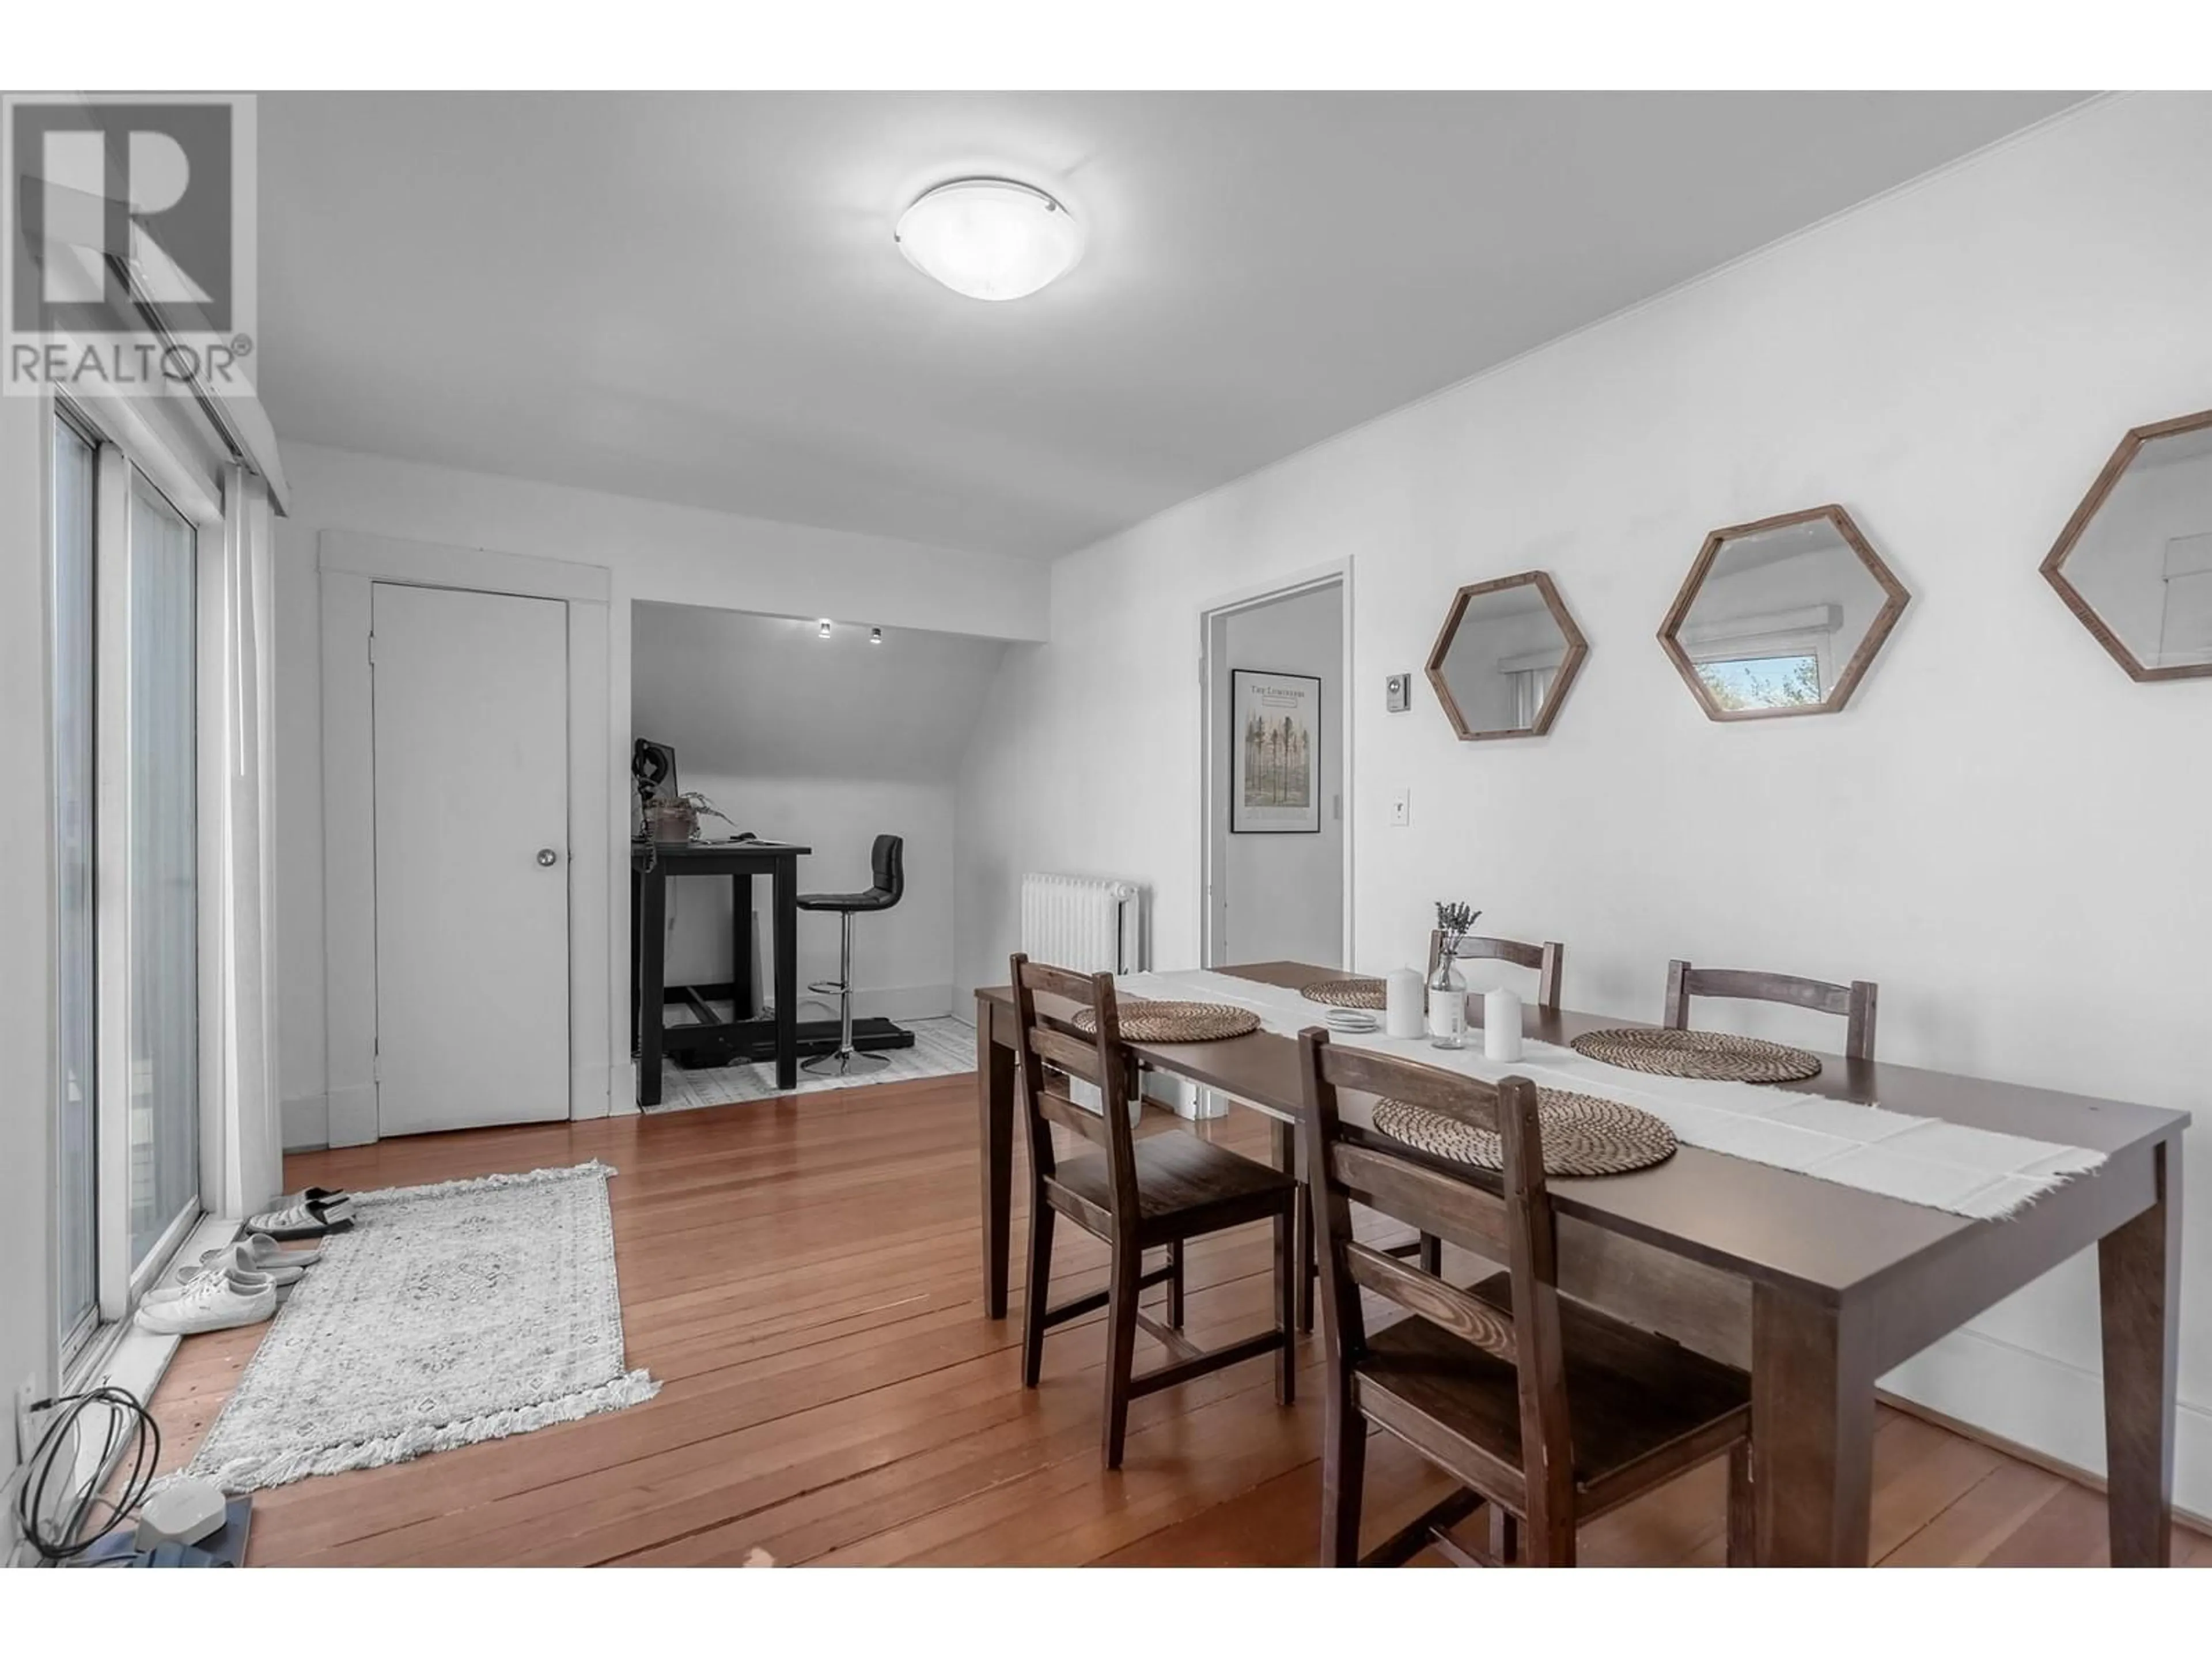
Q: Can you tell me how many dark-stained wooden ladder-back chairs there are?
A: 4